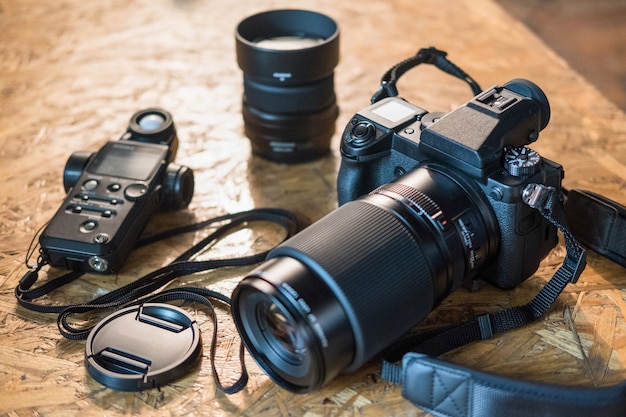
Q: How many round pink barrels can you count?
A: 0